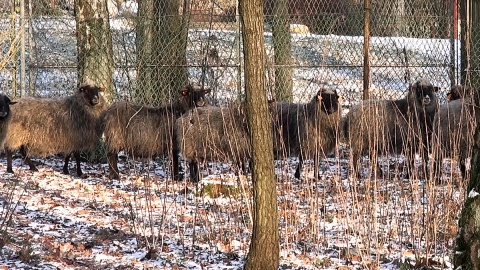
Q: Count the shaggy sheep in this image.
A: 7